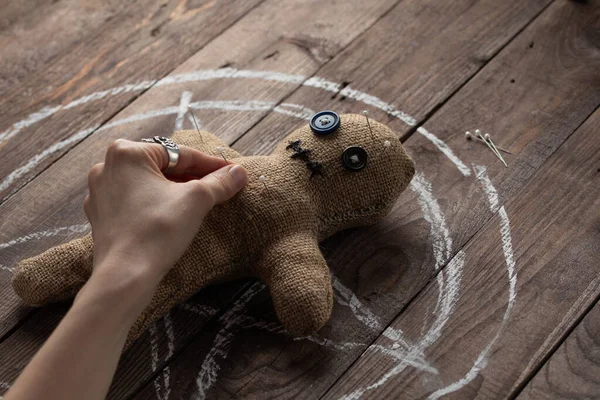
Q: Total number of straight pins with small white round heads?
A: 8